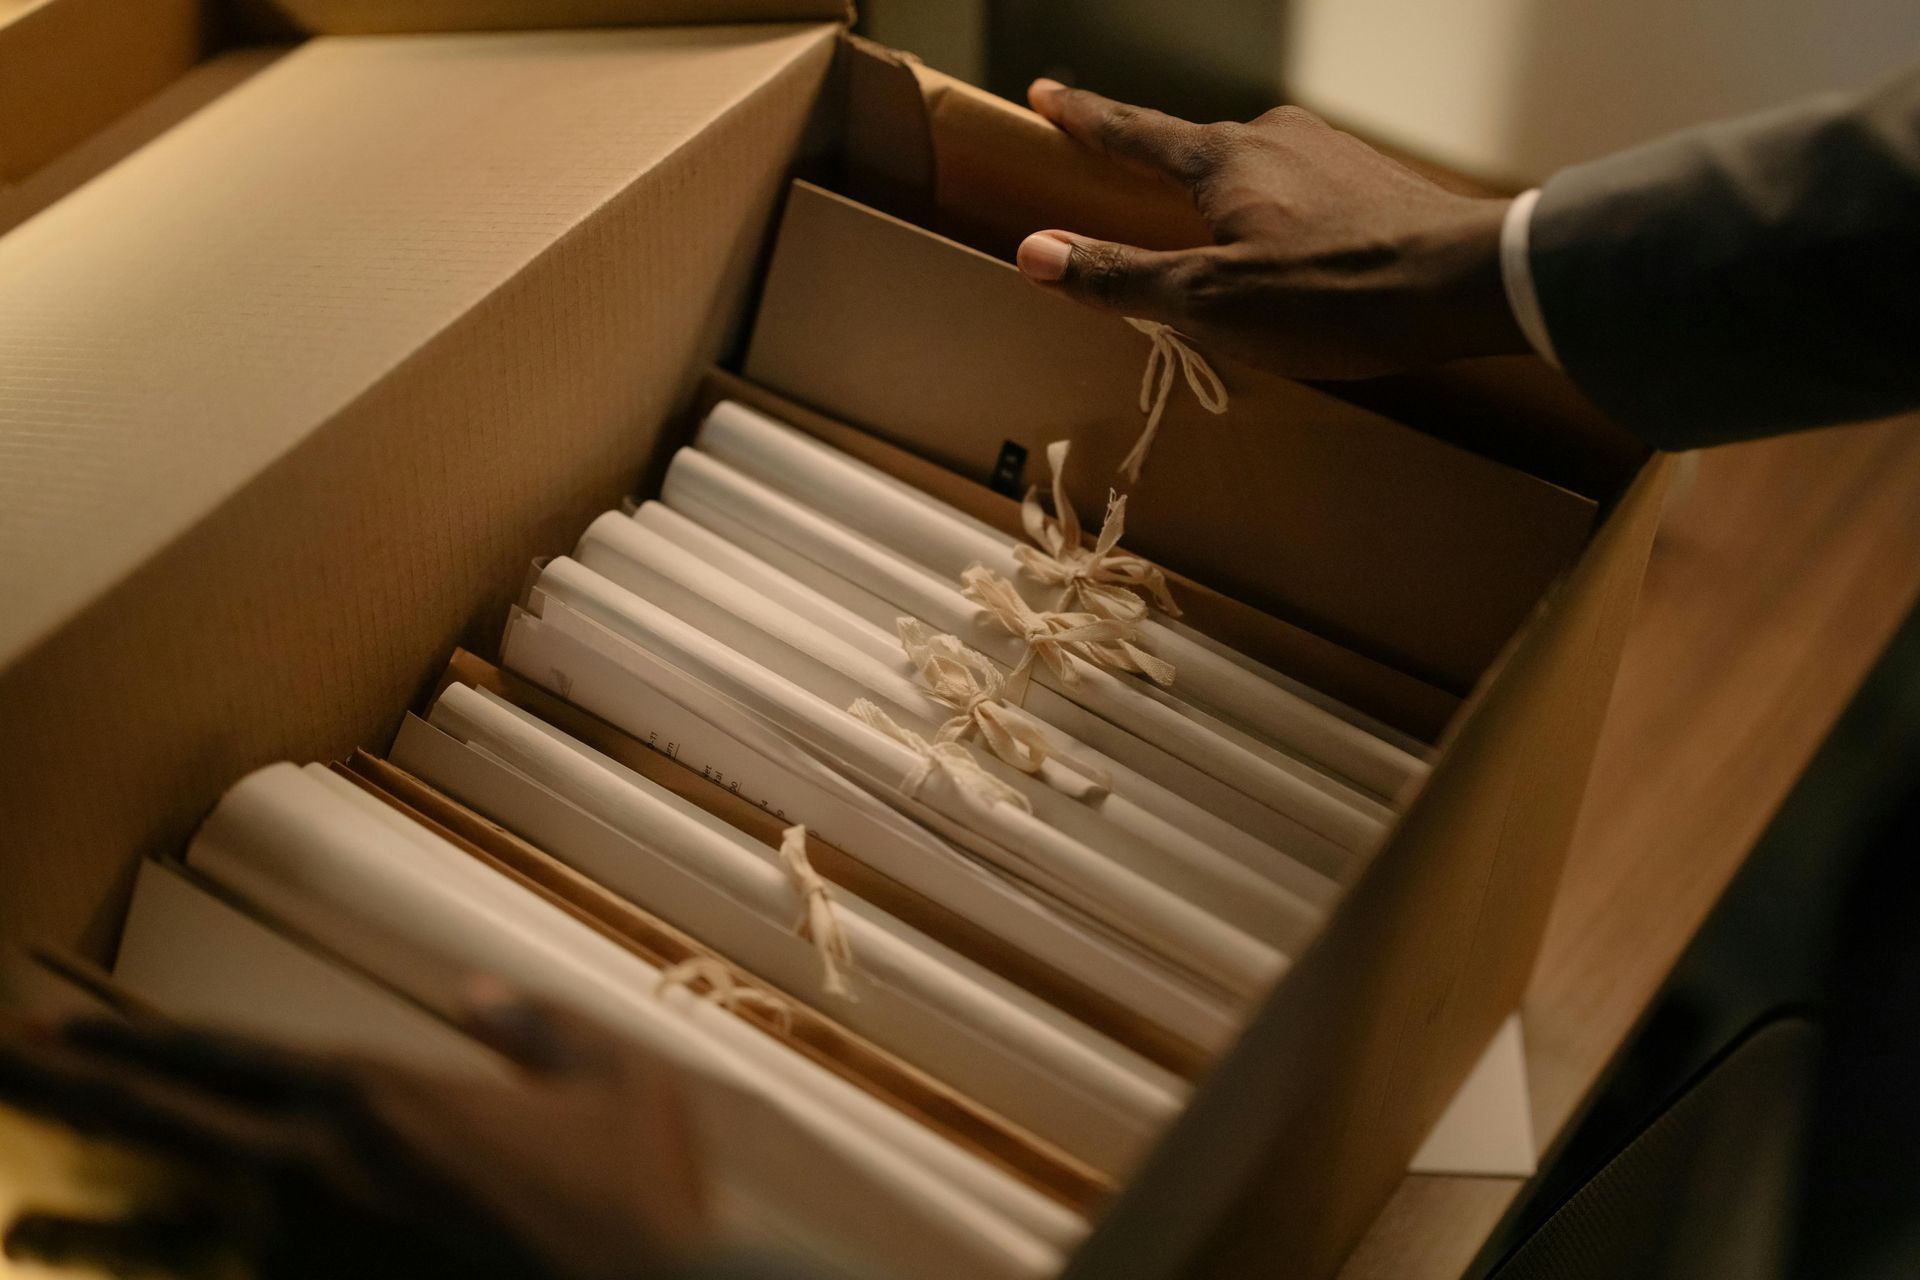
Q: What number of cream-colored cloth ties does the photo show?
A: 7